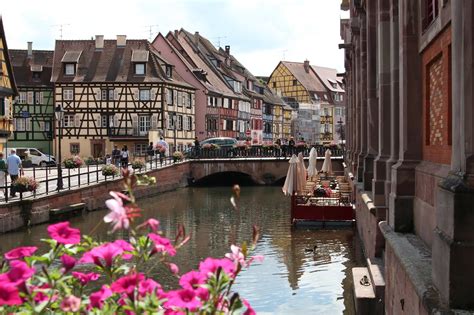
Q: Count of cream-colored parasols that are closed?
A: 4